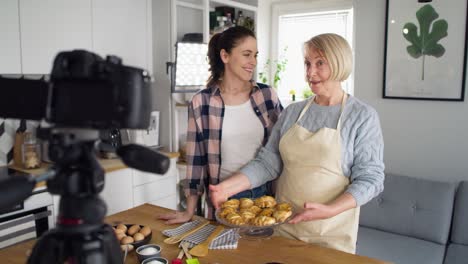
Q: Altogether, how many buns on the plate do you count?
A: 11